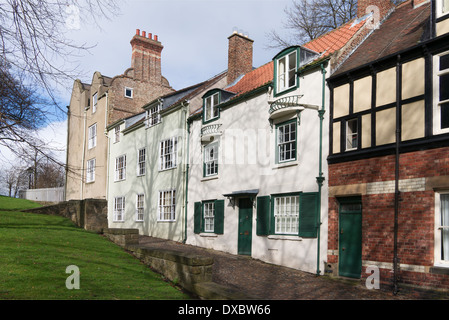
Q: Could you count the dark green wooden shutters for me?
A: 4